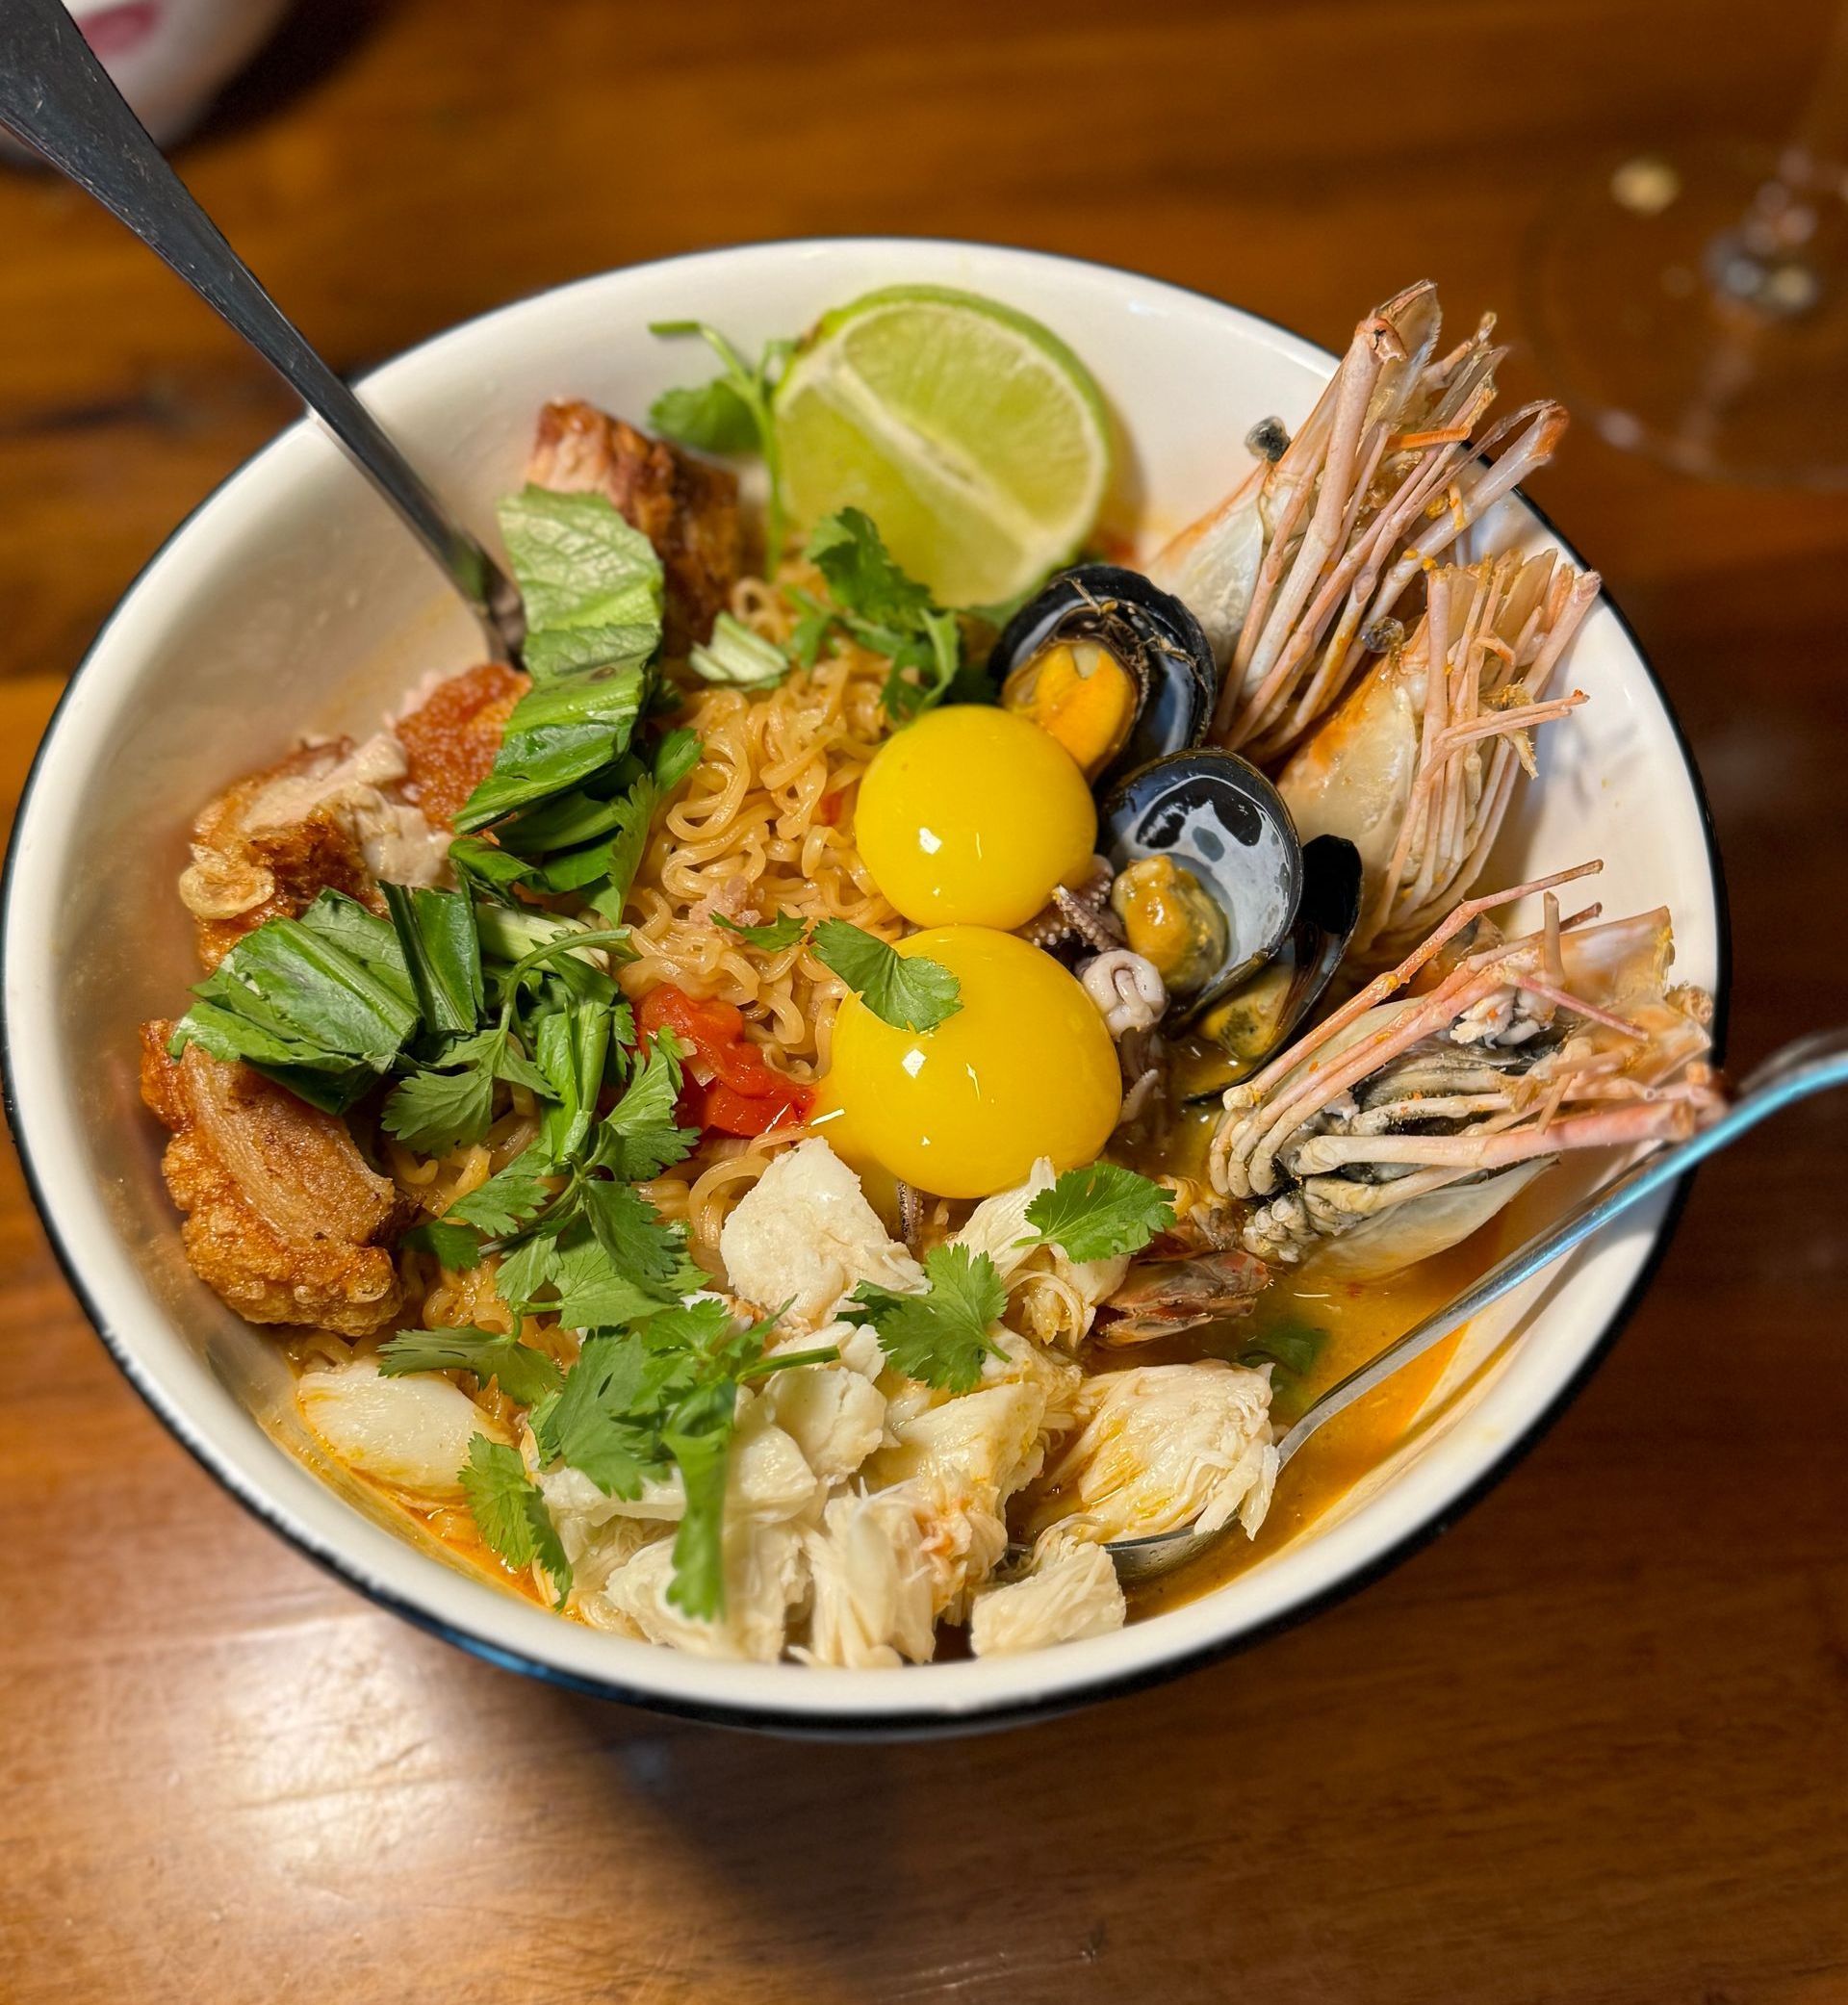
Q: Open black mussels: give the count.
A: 3